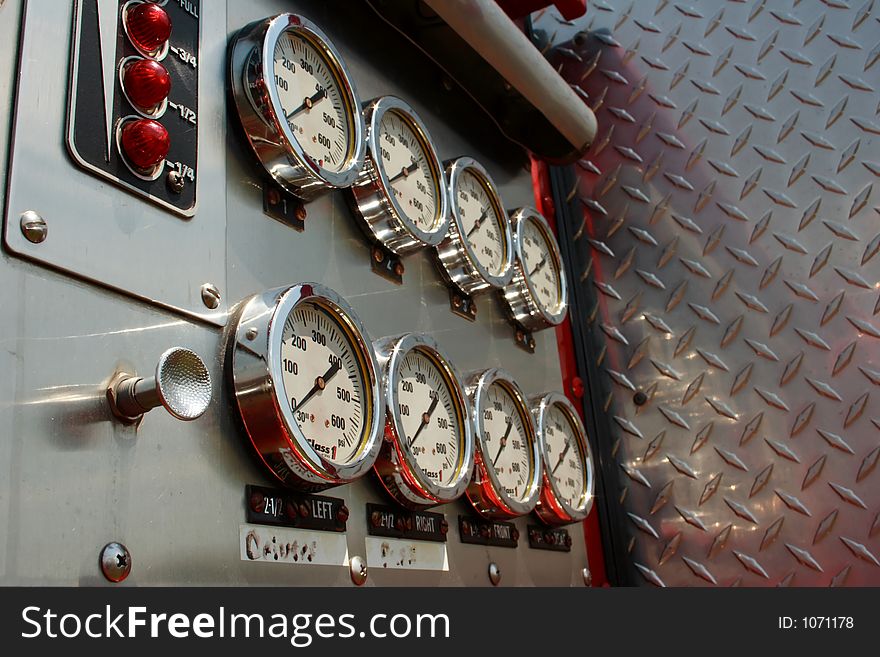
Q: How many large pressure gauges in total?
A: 8